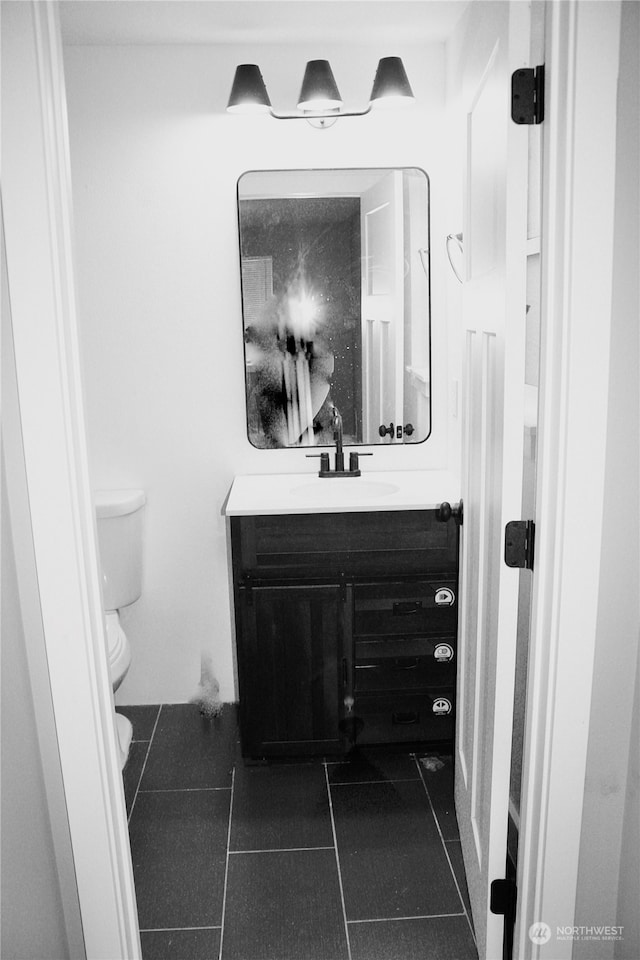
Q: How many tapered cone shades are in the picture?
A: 3